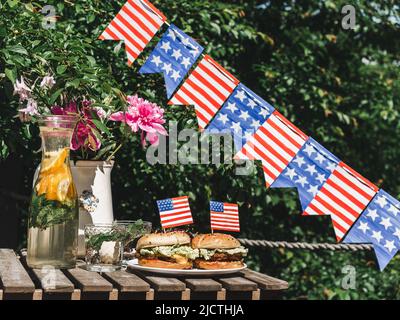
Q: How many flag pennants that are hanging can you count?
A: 8